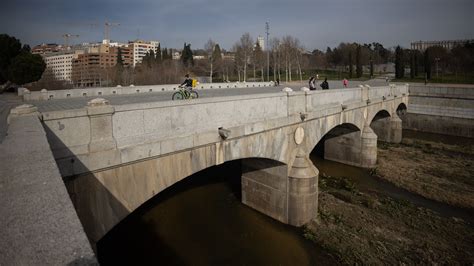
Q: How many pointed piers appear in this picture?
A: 3